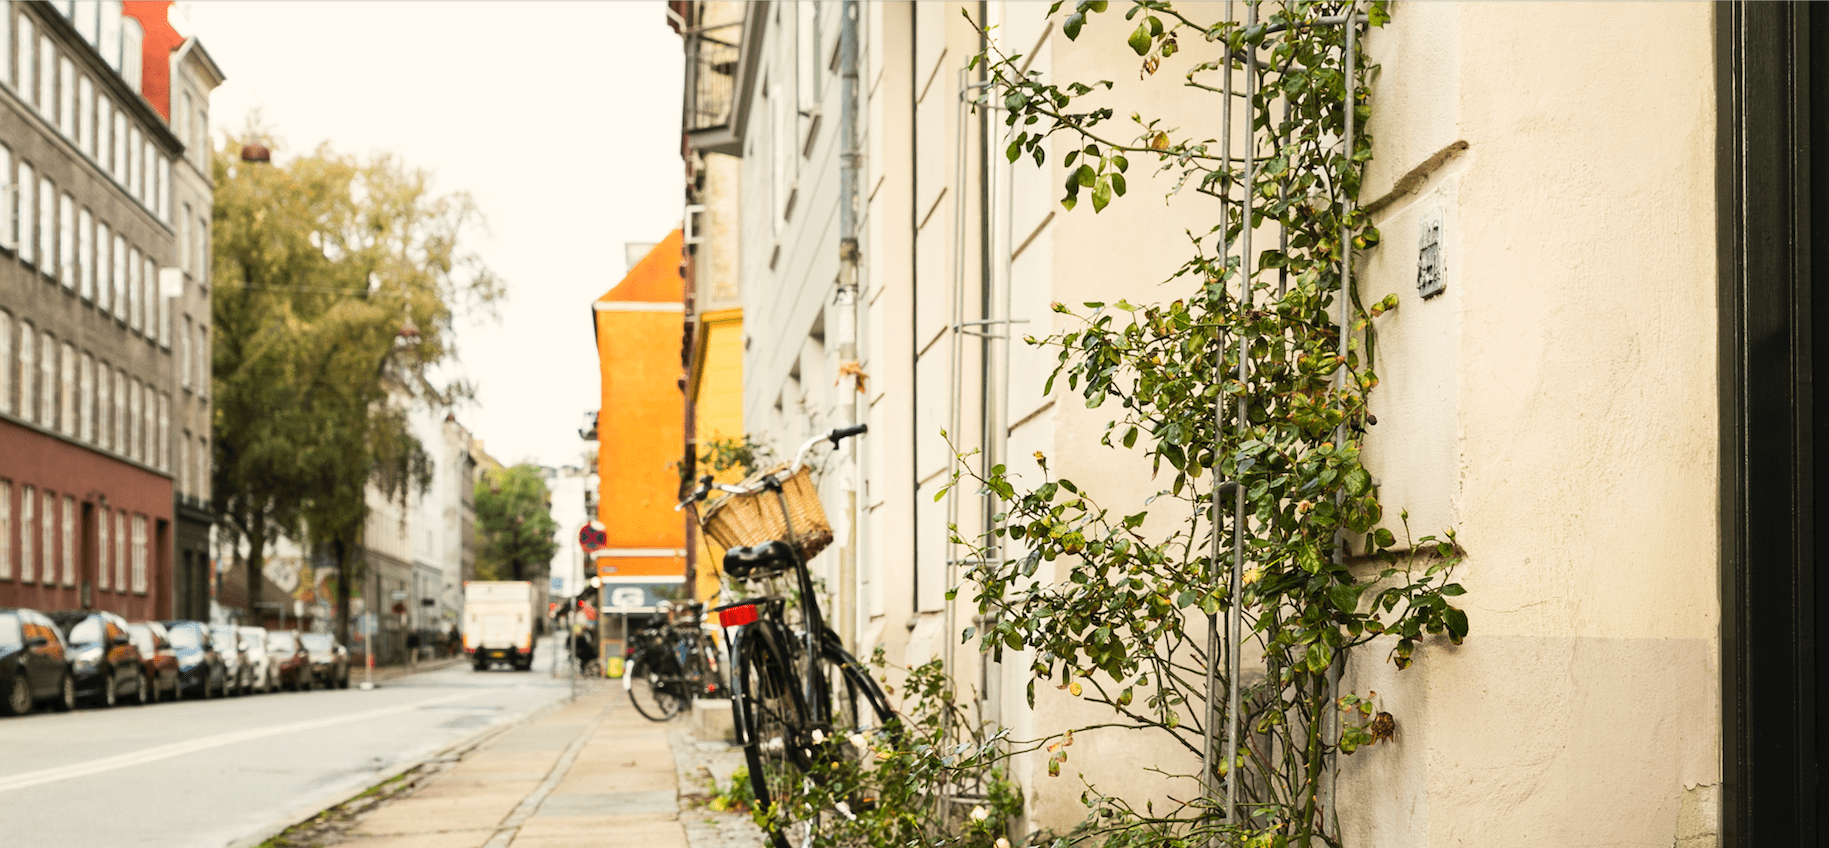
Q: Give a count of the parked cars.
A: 8